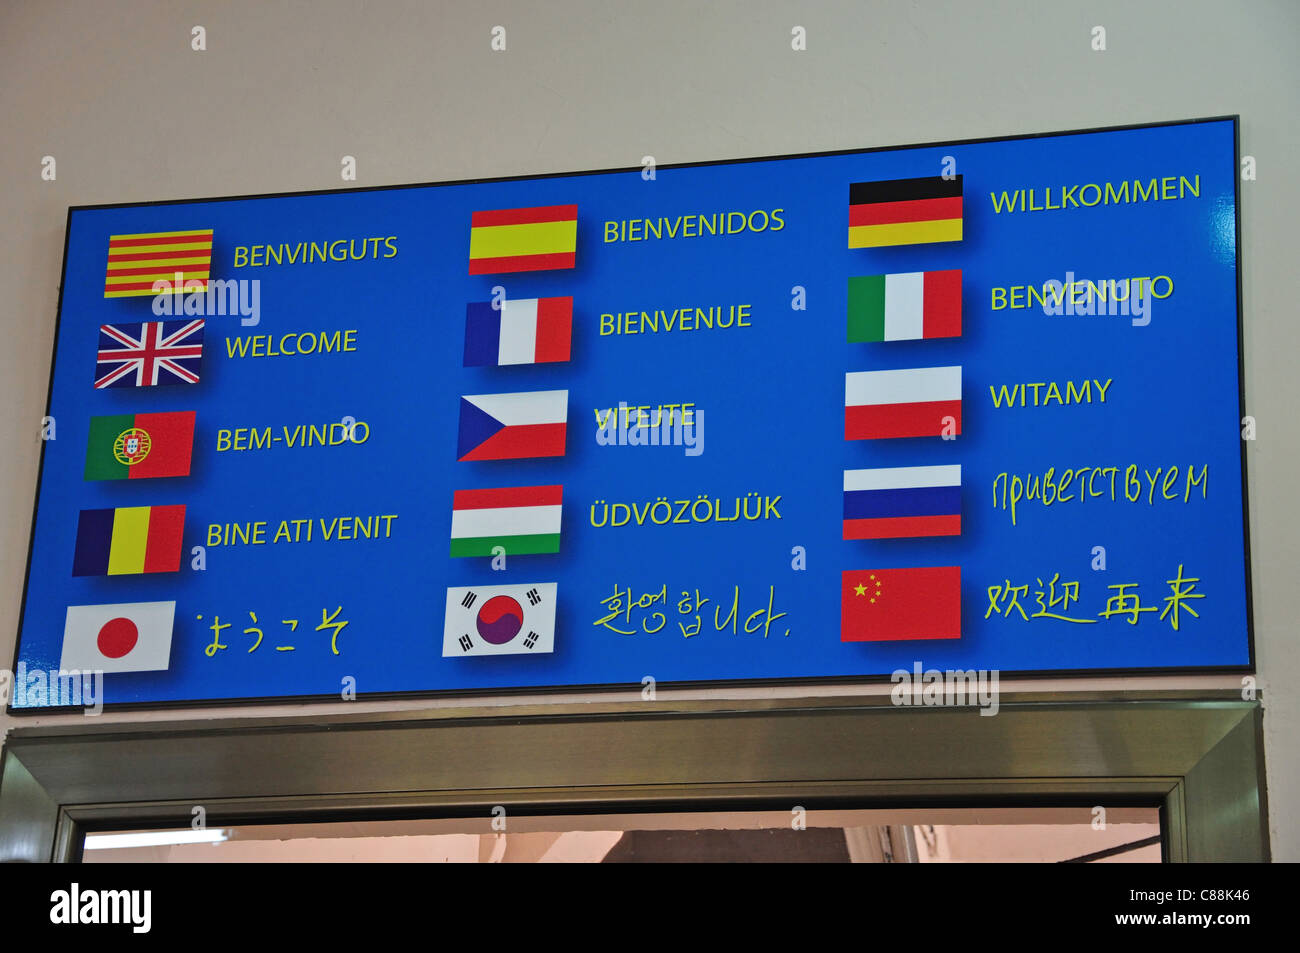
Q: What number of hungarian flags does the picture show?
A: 1